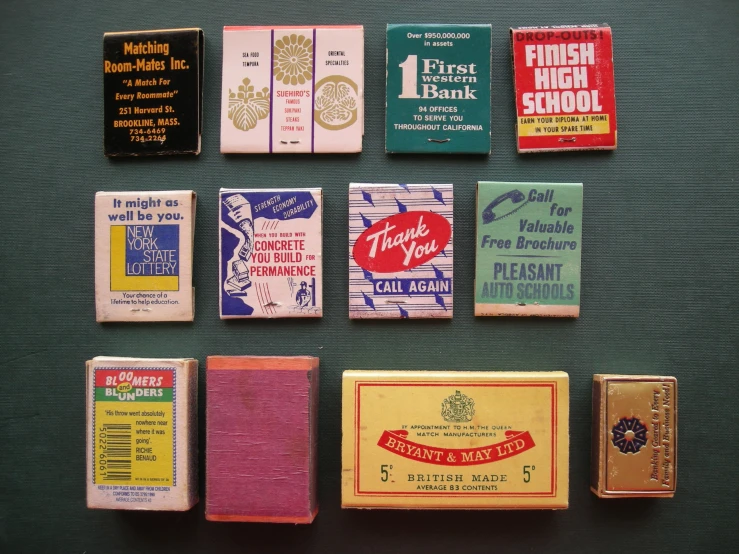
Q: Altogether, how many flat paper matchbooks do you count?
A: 8